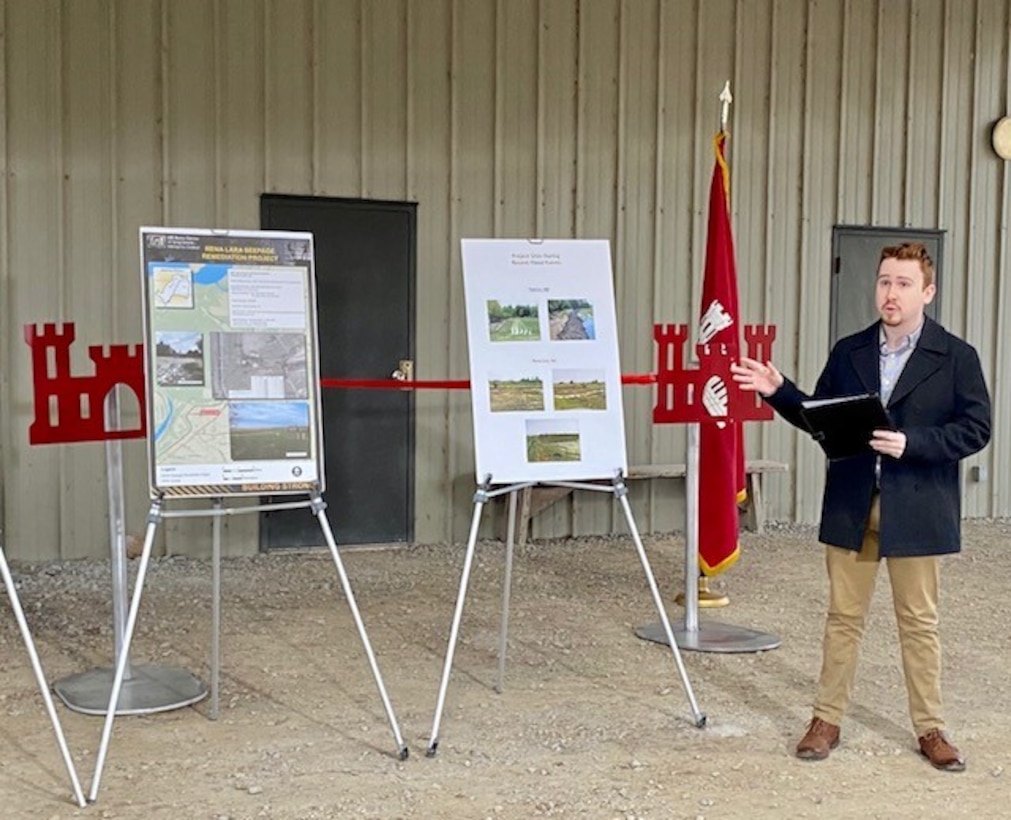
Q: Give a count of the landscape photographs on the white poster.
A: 5